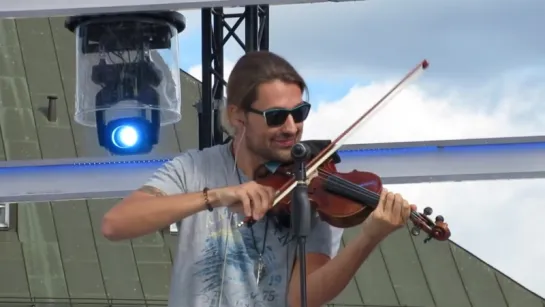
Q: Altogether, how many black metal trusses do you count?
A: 1